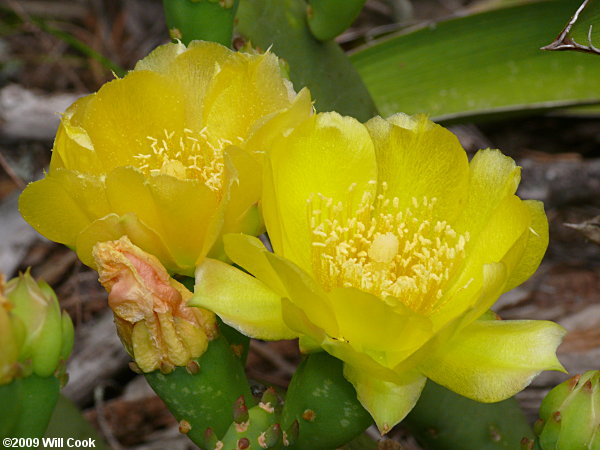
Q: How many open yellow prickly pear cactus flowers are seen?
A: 2